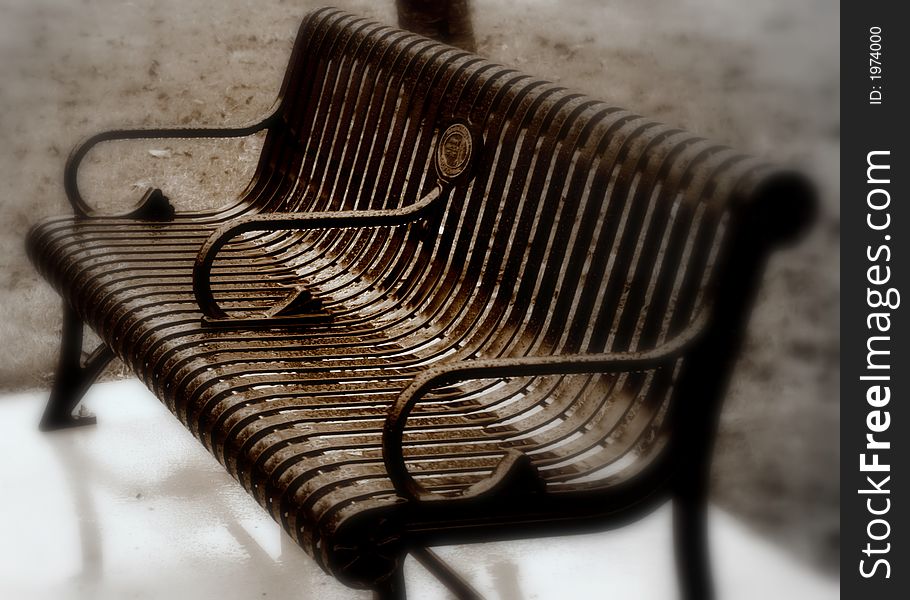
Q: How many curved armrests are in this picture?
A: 3